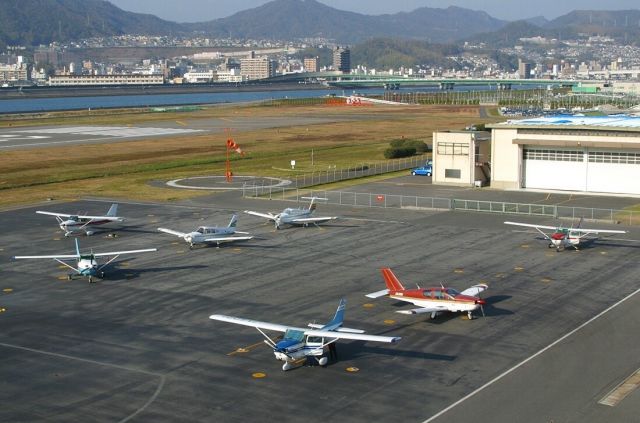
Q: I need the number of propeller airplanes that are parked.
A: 7